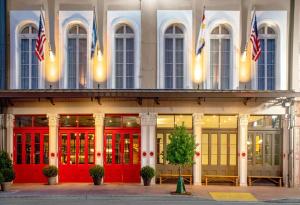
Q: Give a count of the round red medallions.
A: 6